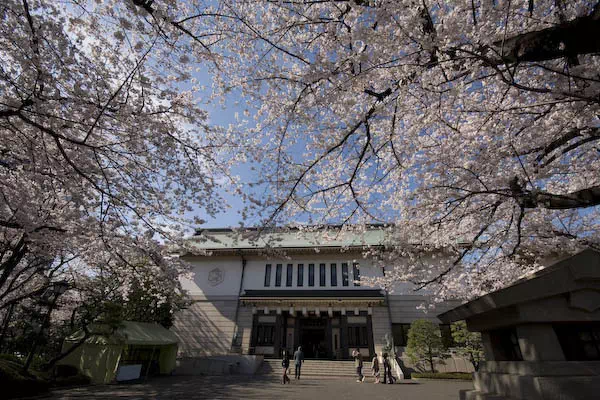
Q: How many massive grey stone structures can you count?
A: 1